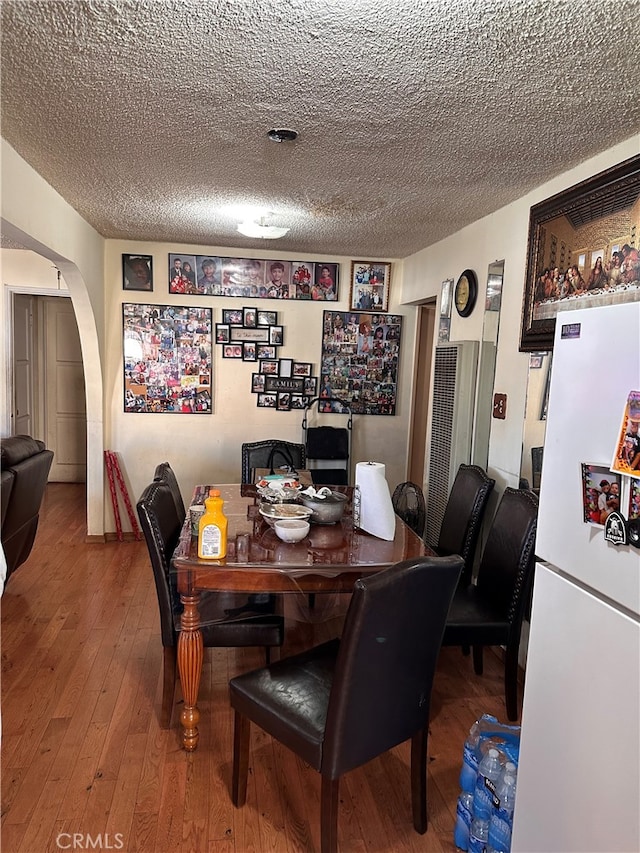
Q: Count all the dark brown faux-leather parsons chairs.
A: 6